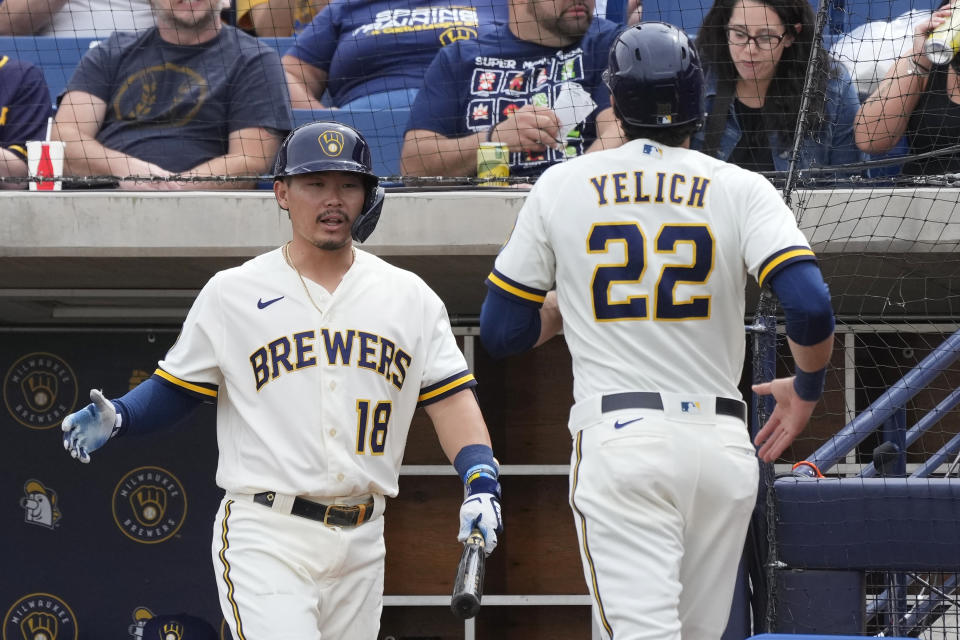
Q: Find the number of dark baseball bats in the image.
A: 1